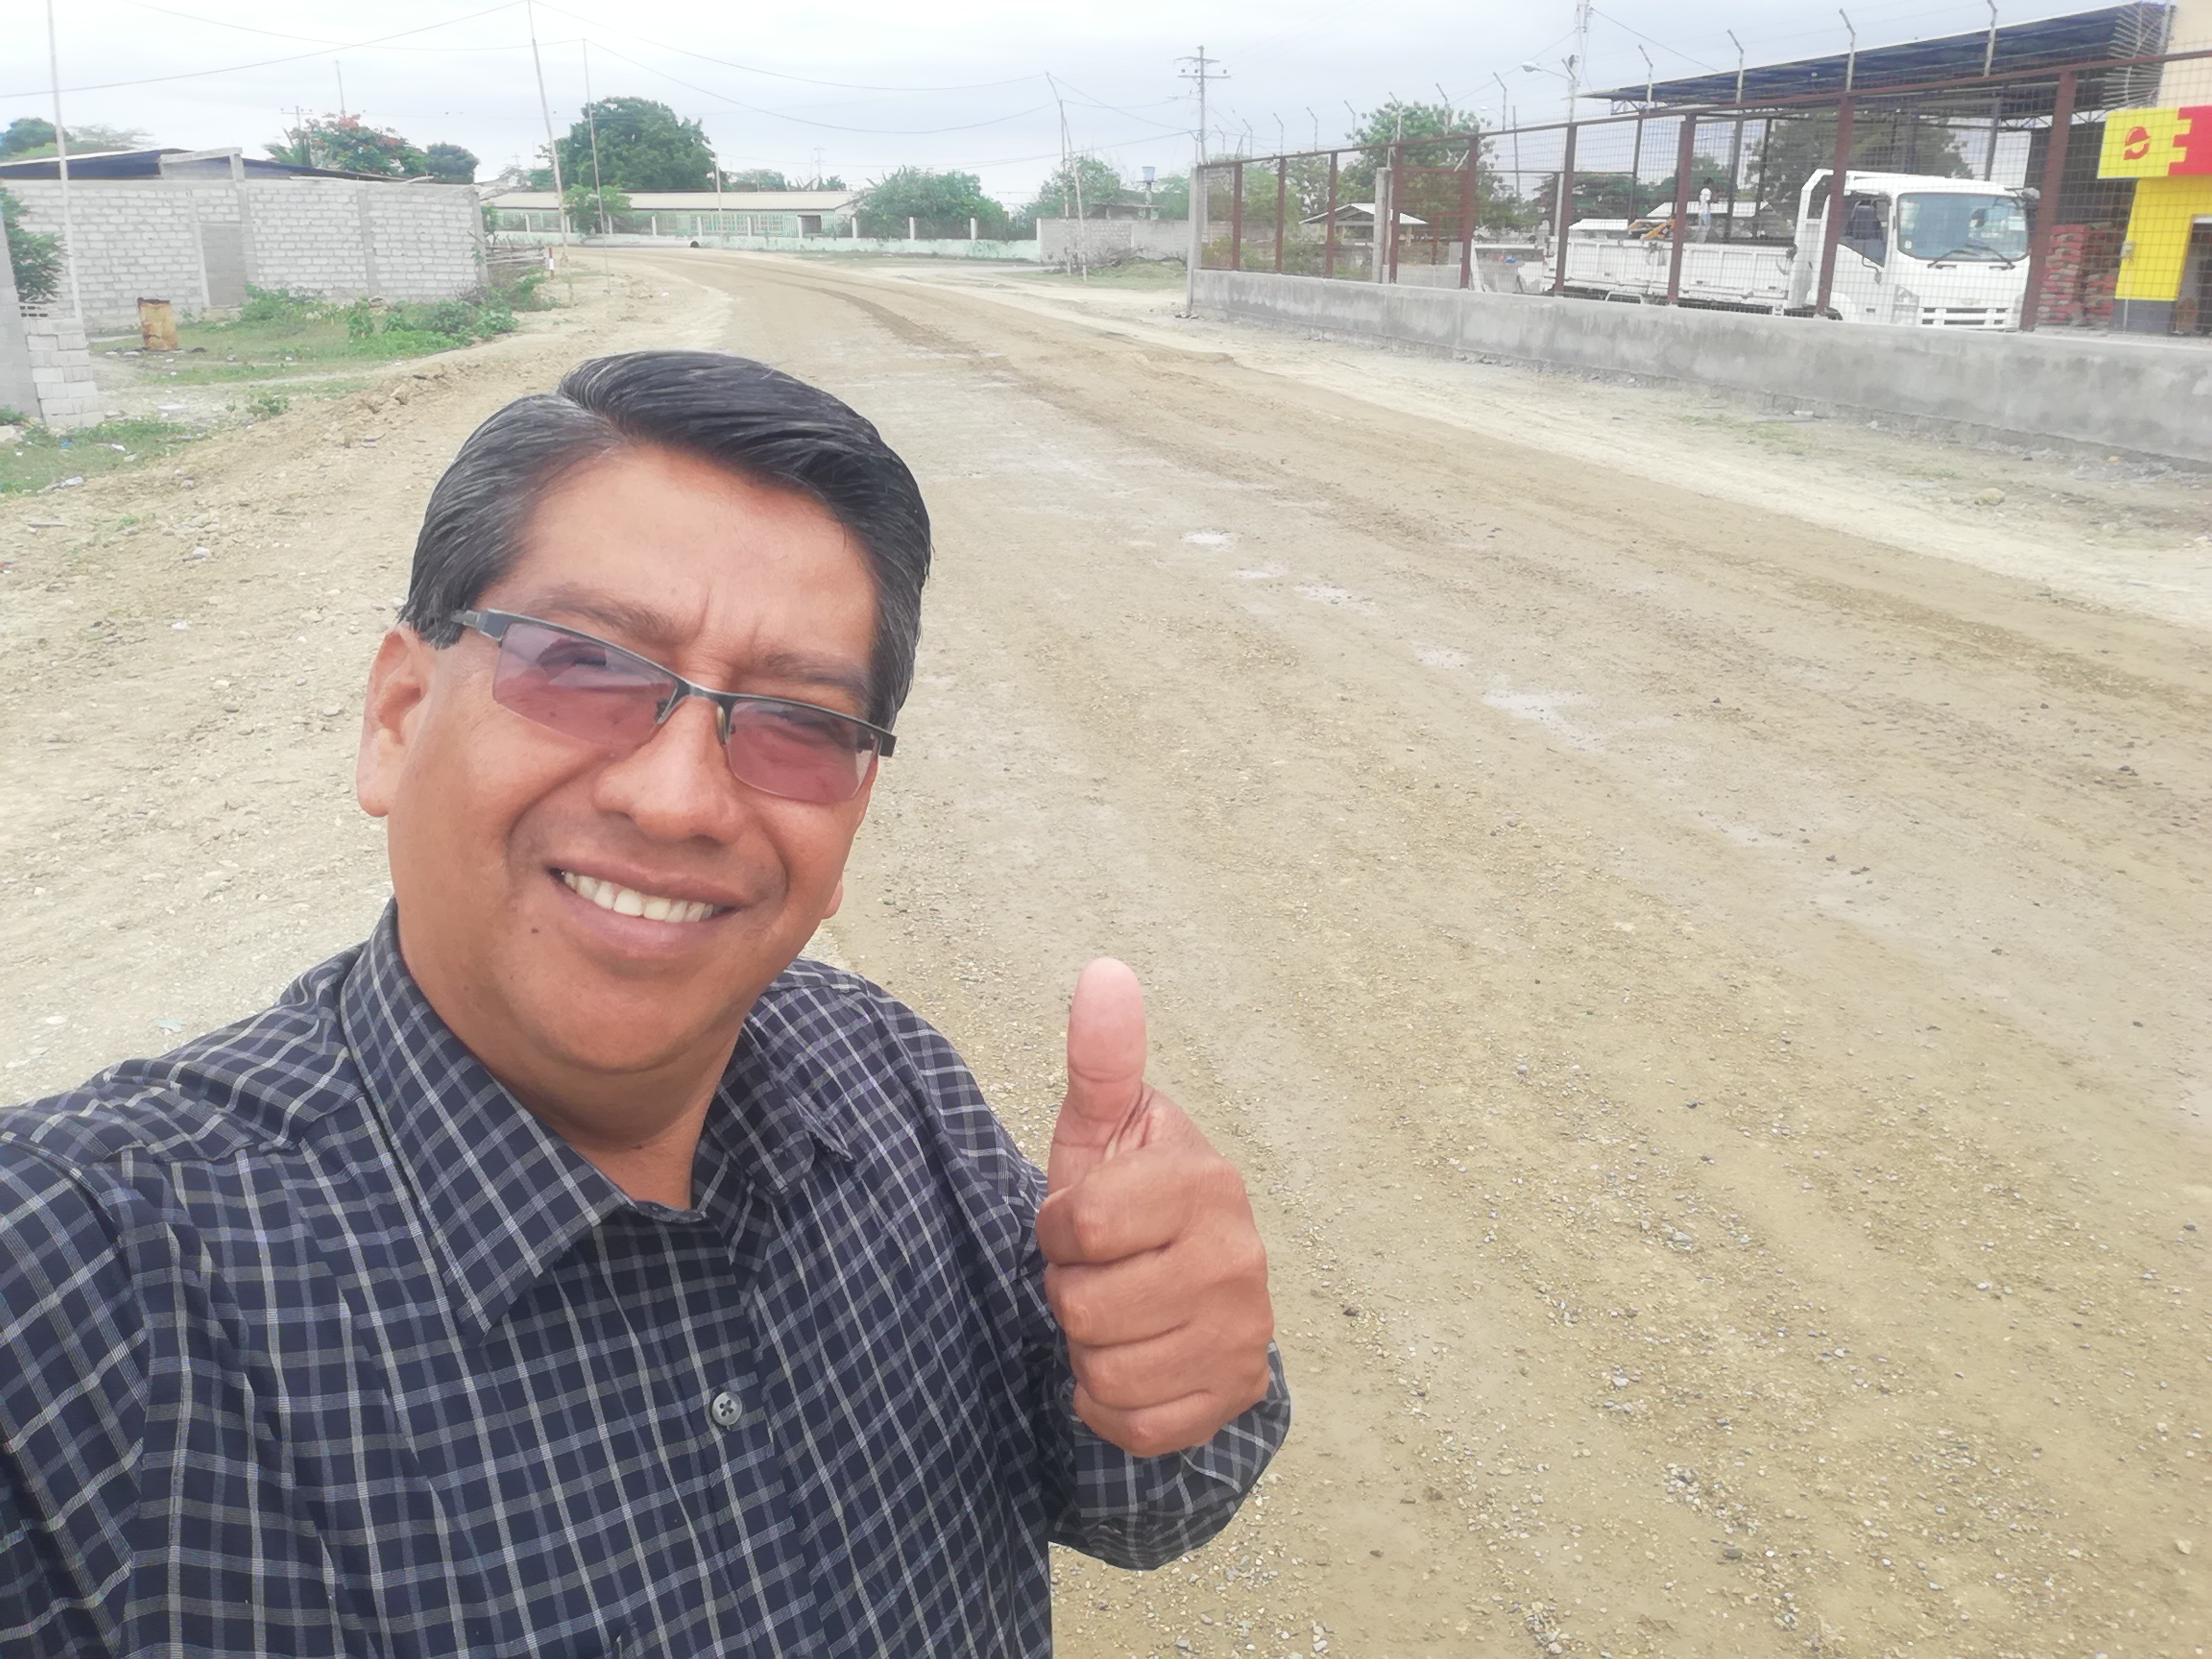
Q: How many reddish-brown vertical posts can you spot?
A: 9